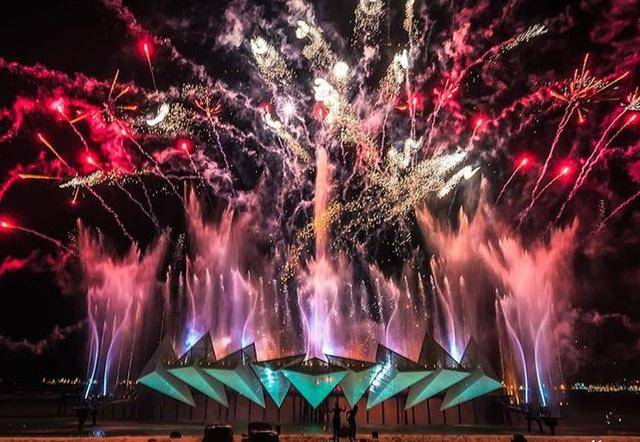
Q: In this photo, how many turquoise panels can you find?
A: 9